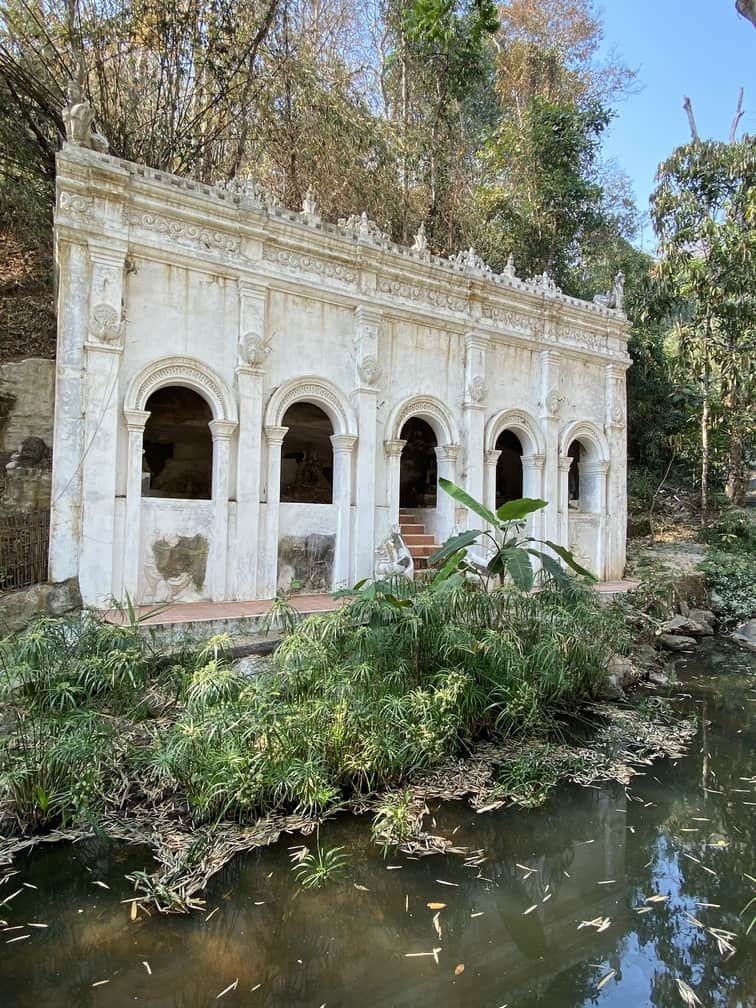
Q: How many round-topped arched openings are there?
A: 5